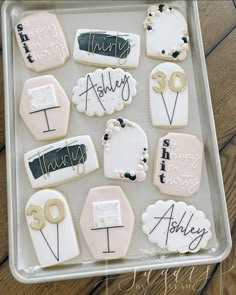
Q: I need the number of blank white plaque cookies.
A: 2